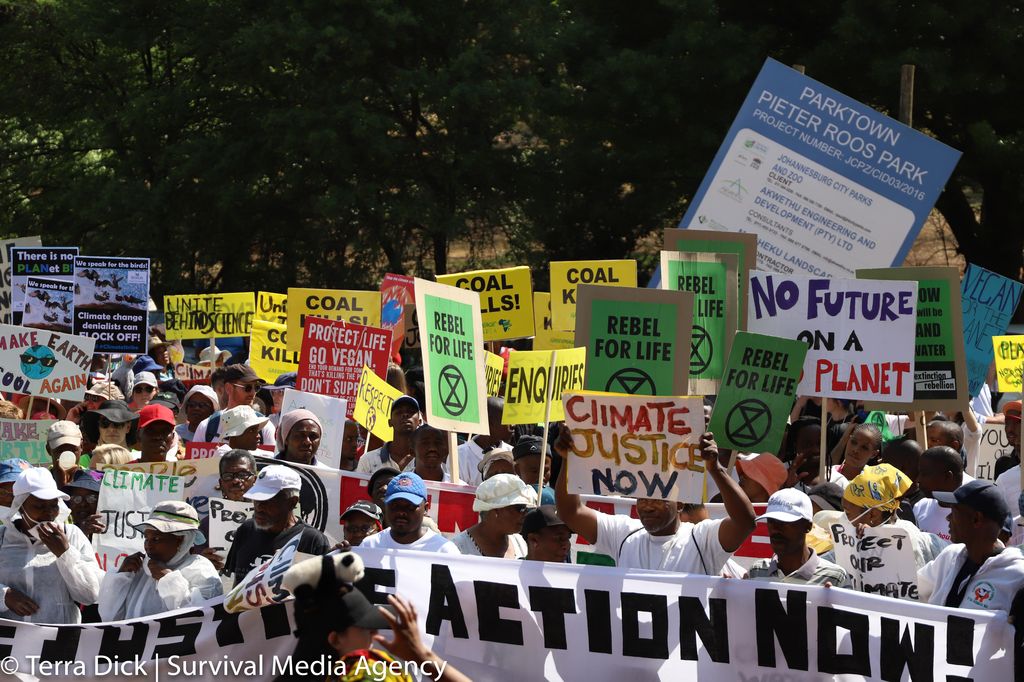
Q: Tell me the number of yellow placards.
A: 11